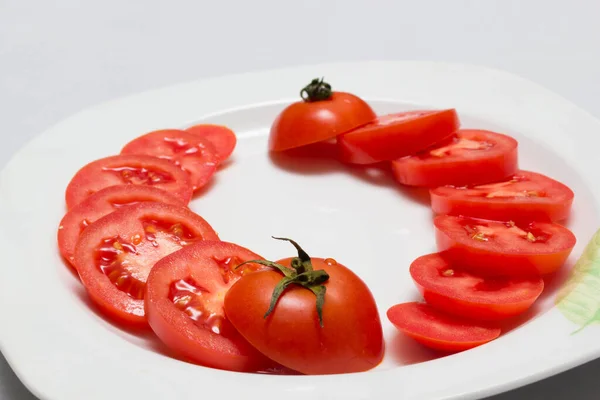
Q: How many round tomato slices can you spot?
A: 12